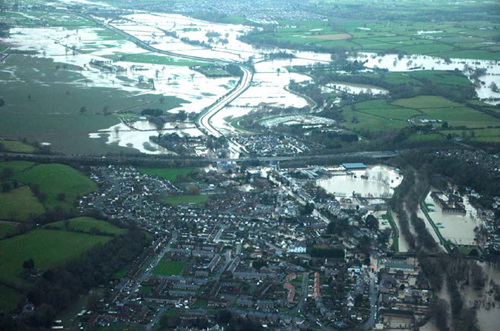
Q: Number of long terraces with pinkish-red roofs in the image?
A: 2